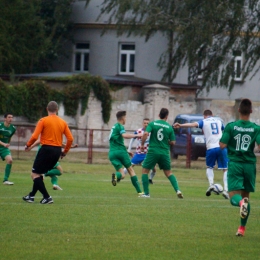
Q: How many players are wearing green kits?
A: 5